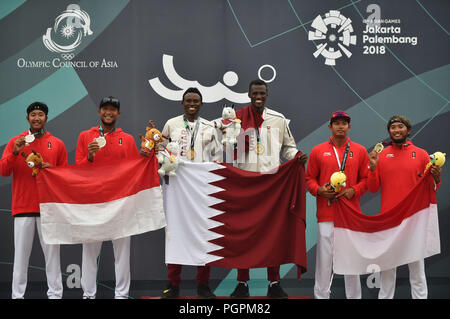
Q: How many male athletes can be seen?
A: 6